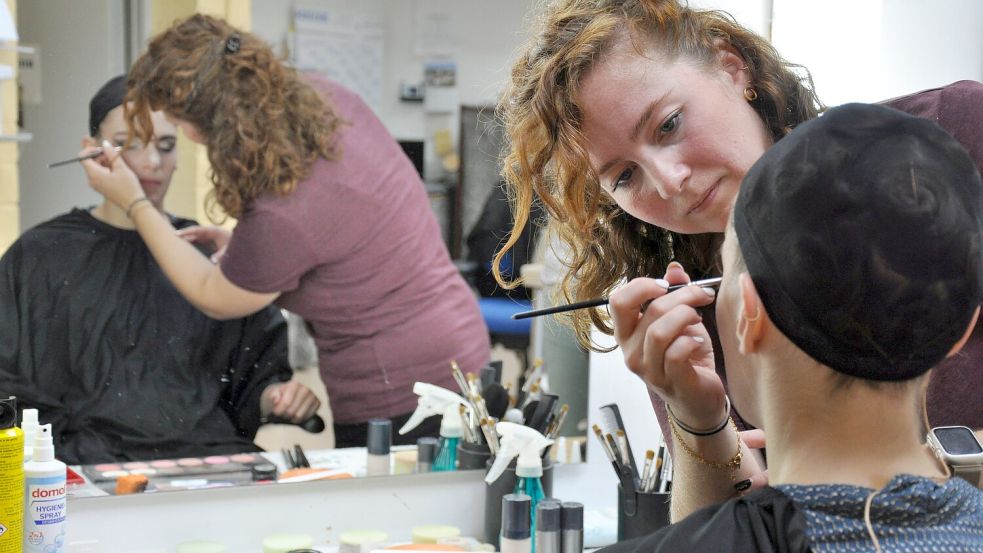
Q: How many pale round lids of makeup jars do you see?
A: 4